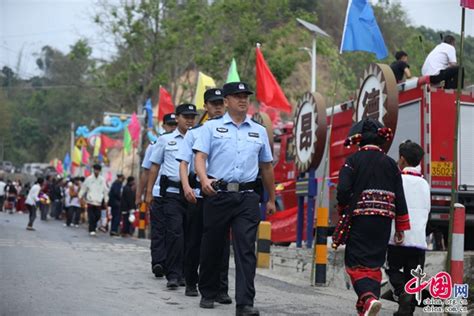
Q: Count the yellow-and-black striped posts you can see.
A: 3